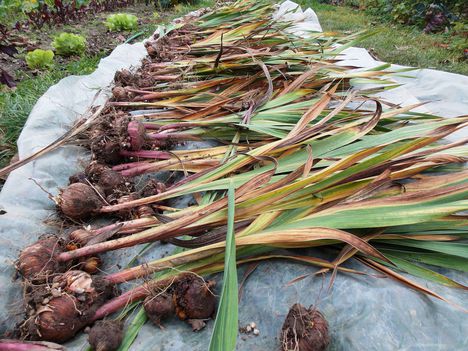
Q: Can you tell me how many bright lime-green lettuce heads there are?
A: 3